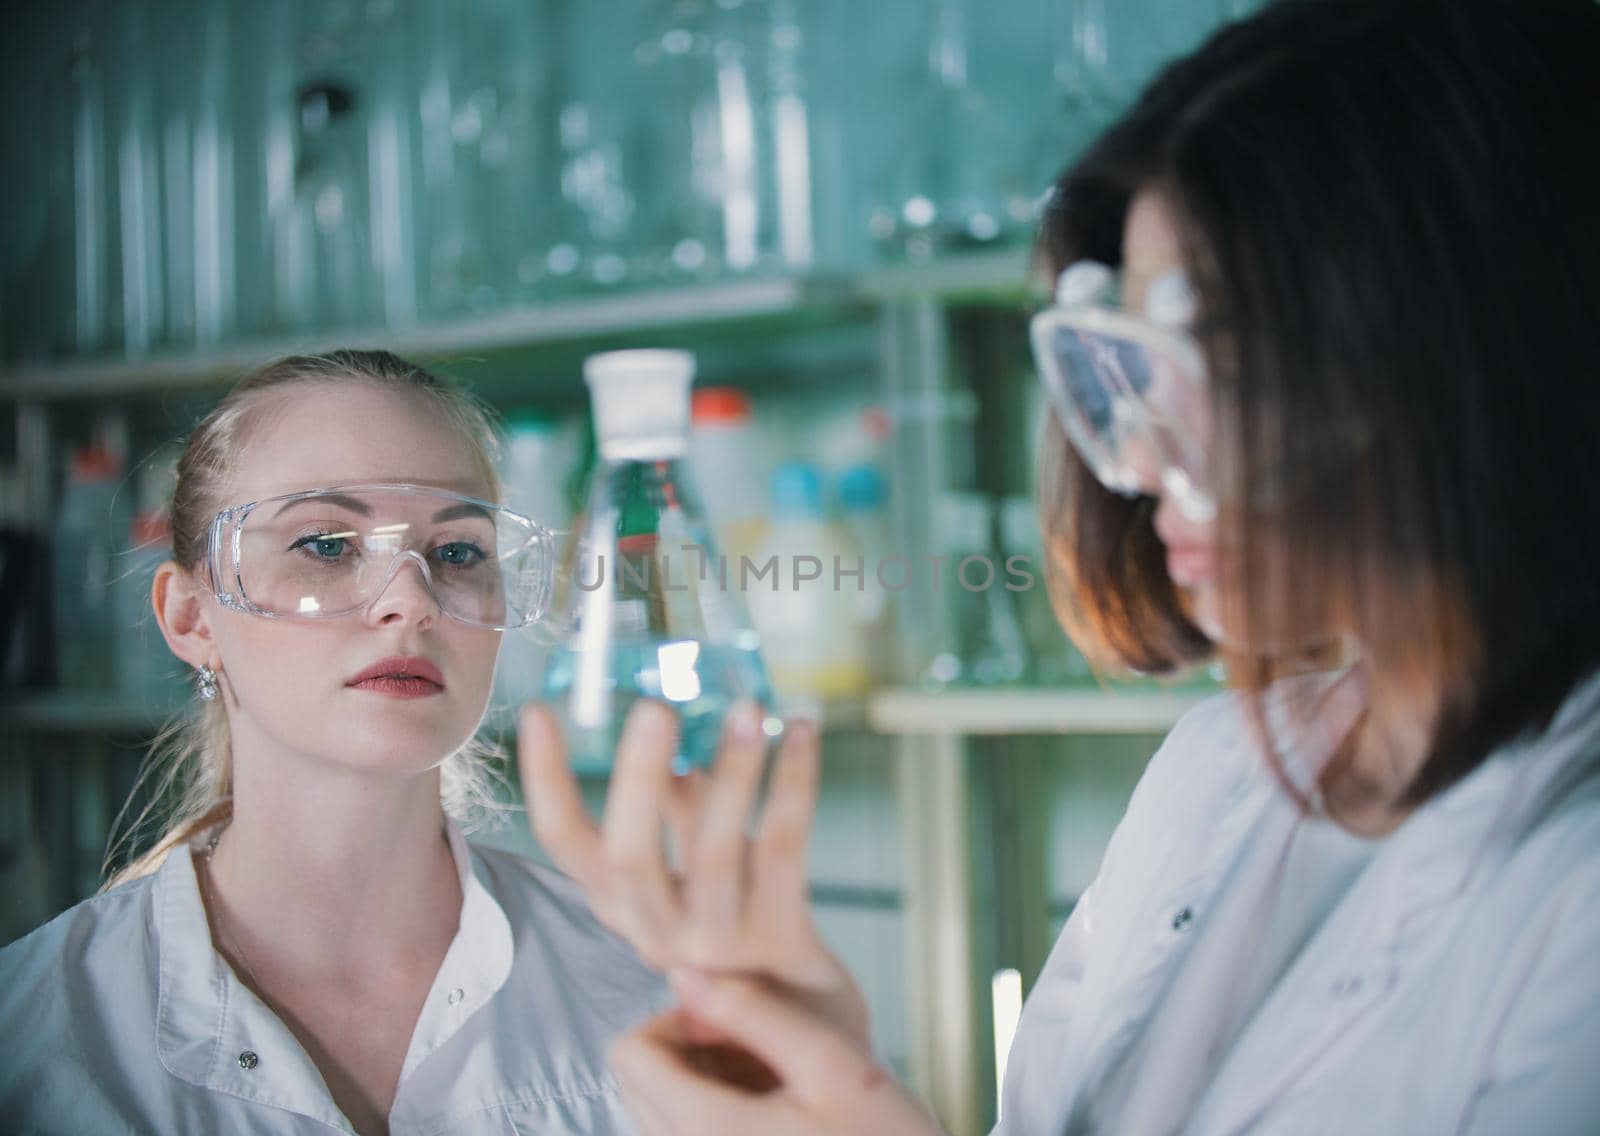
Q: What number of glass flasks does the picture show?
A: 1